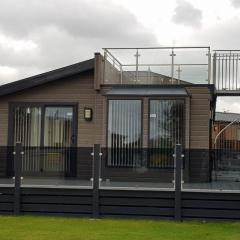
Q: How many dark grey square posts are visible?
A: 3